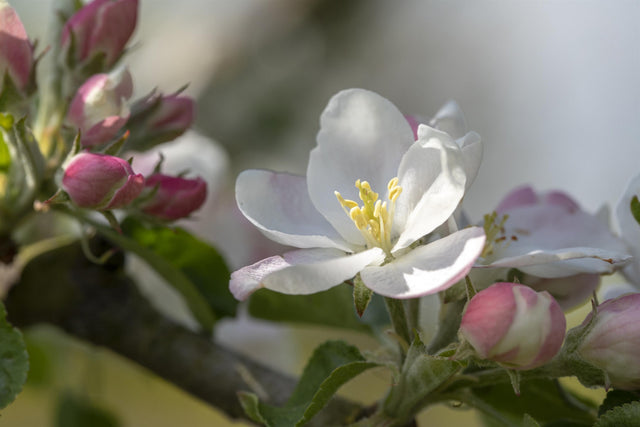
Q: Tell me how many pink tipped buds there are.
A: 8